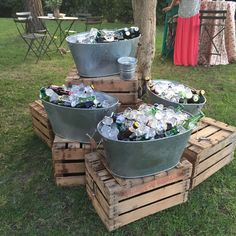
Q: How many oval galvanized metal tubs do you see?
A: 4